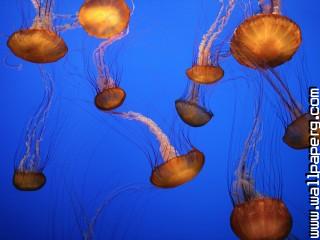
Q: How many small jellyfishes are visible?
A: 4